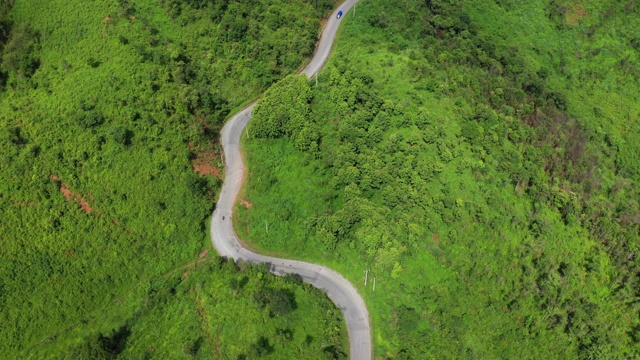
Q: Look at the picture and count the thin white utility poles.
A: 6